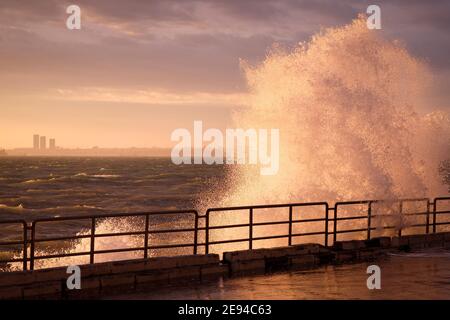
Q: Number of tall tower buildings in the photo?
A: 3